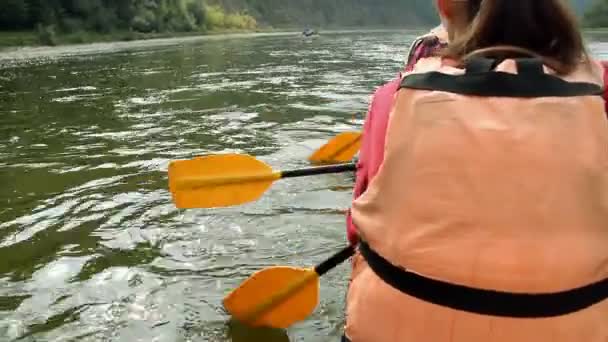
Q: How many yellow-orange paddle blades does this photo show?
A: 3